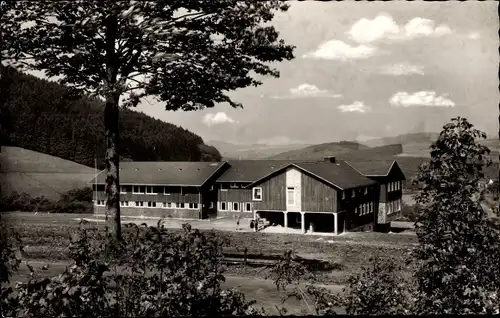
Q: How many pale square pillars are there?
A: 4